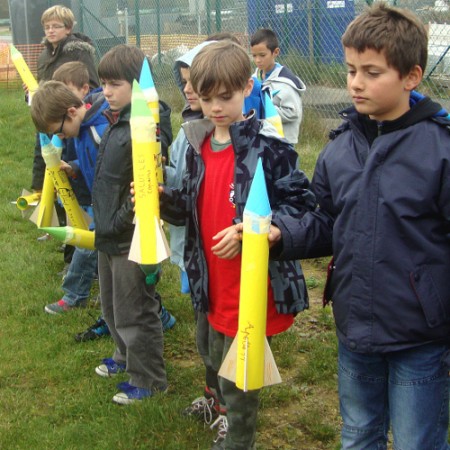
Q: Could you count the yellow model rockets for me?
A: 9